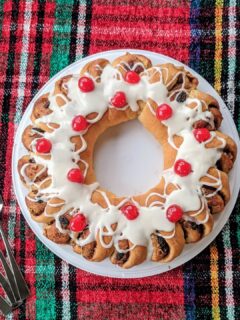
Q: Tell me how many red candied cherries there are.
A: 12